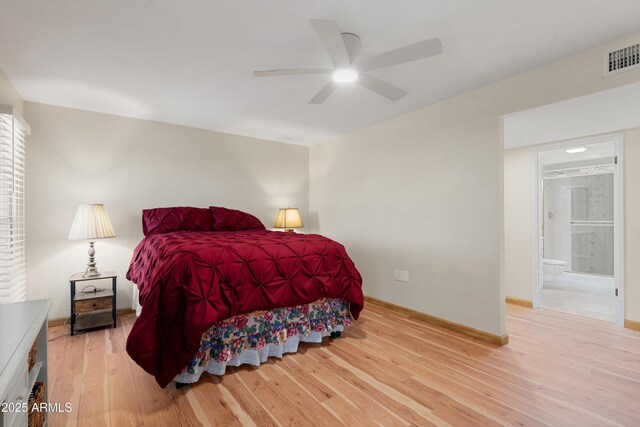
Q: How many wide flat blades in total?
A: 5